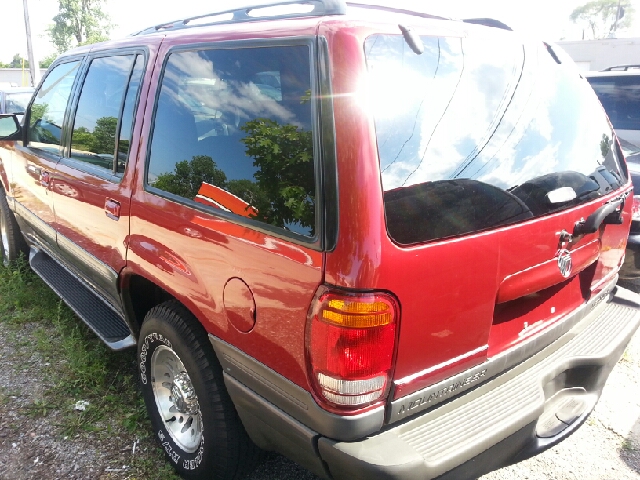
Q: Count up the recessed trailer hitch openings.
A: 1